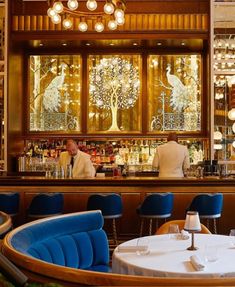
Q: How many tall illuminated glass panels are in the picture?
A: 3